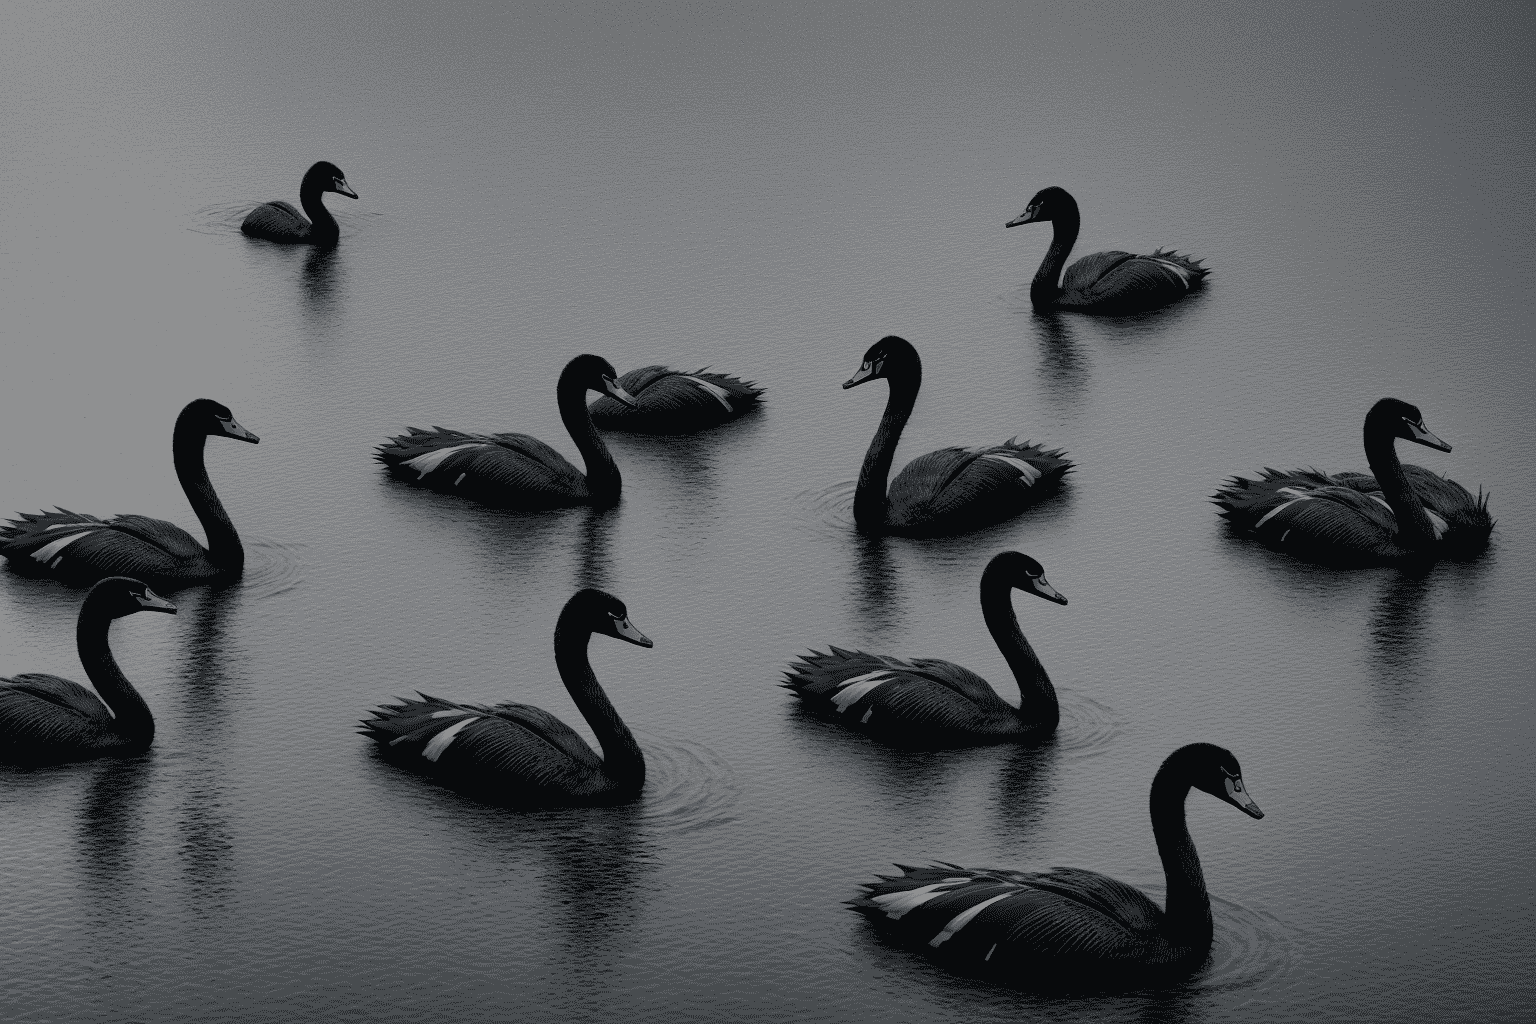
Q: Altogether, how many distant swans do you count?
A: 2